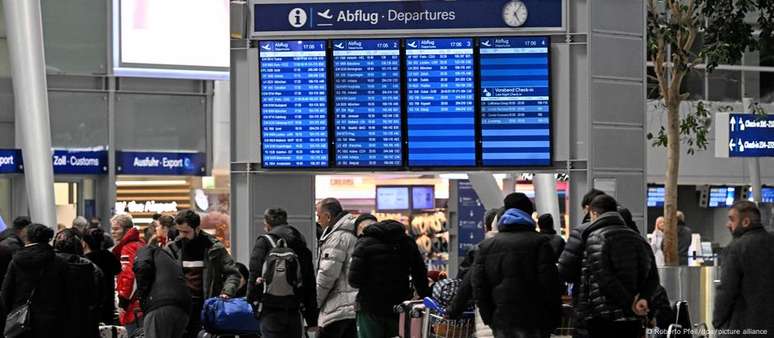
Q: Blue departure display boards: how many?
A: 4